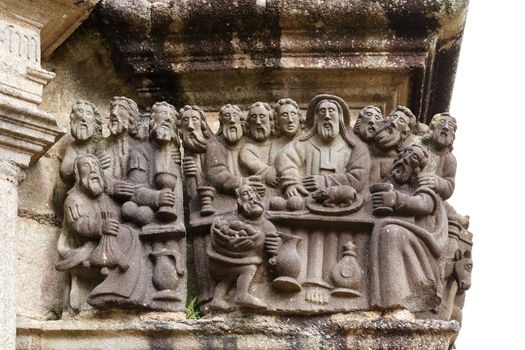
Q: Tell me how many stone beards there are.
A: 13